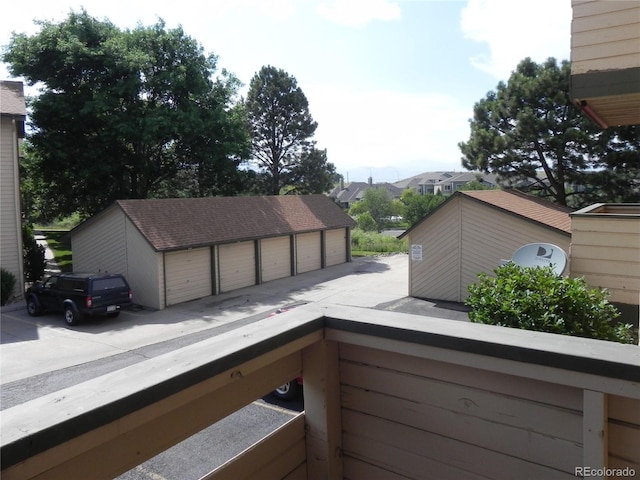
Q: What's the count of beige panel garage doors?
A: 5